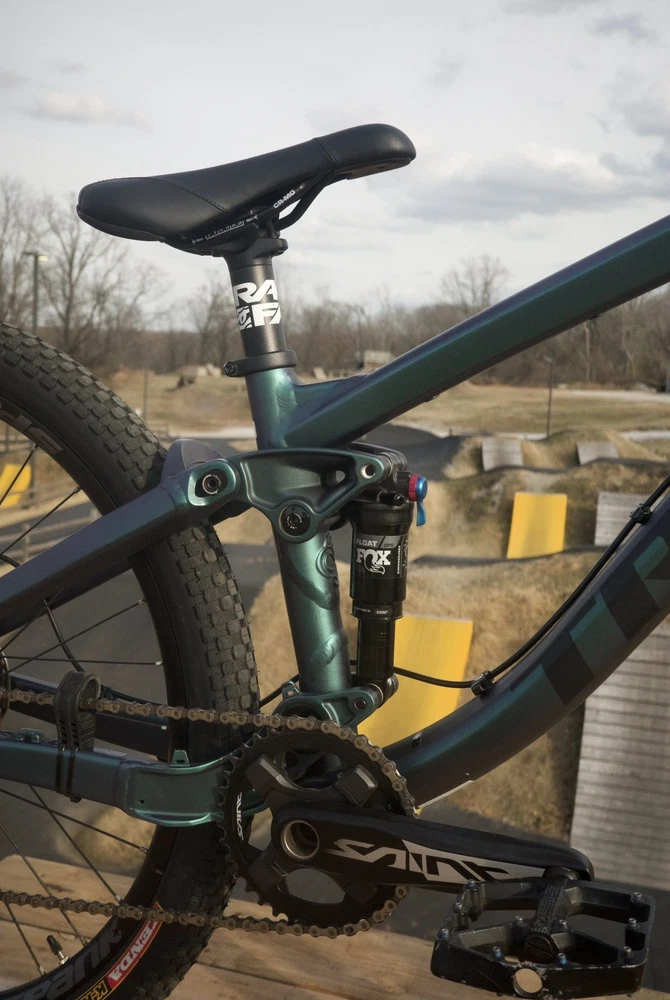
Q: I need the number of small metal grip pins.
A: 10